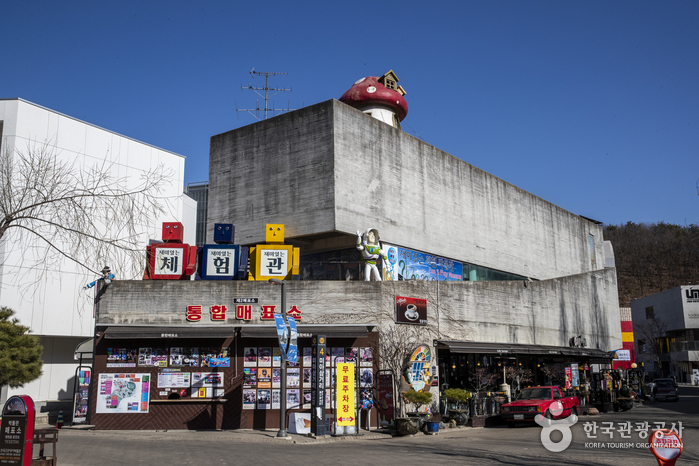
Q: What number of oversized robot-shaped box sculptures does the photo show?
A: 3